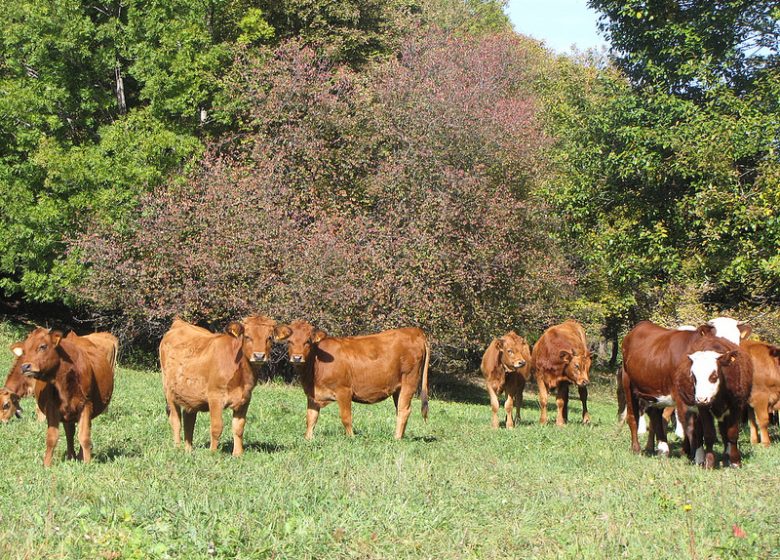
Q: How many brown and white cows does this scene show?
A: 2